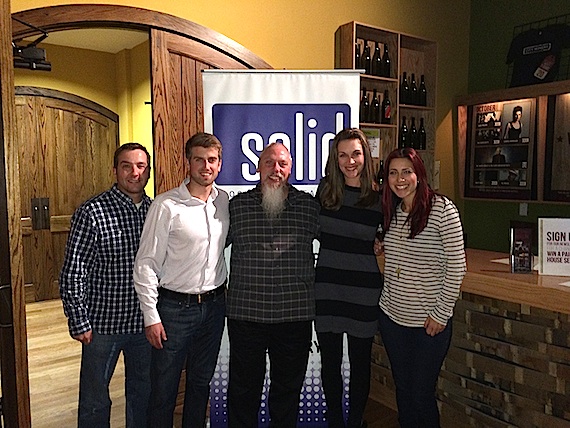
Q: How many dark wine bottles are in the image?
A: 14